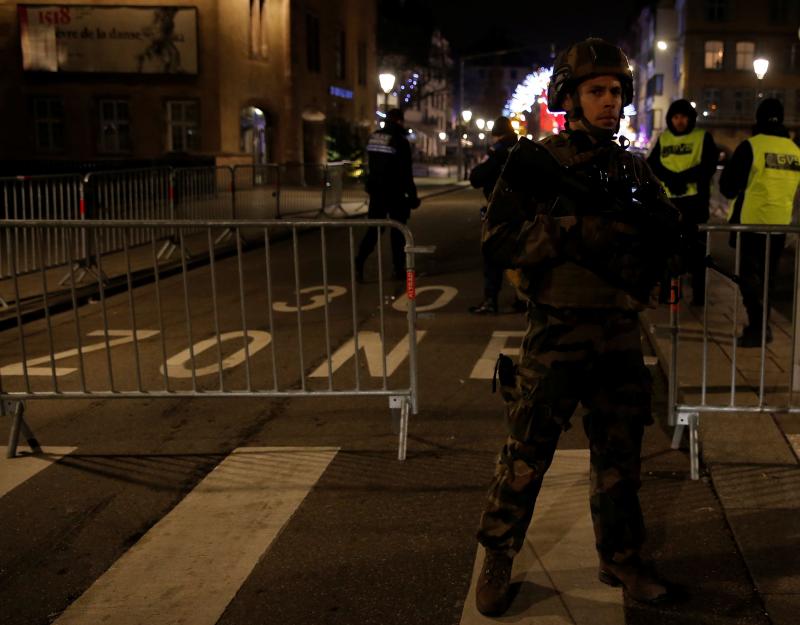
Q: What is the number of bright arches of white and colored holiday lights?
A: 1